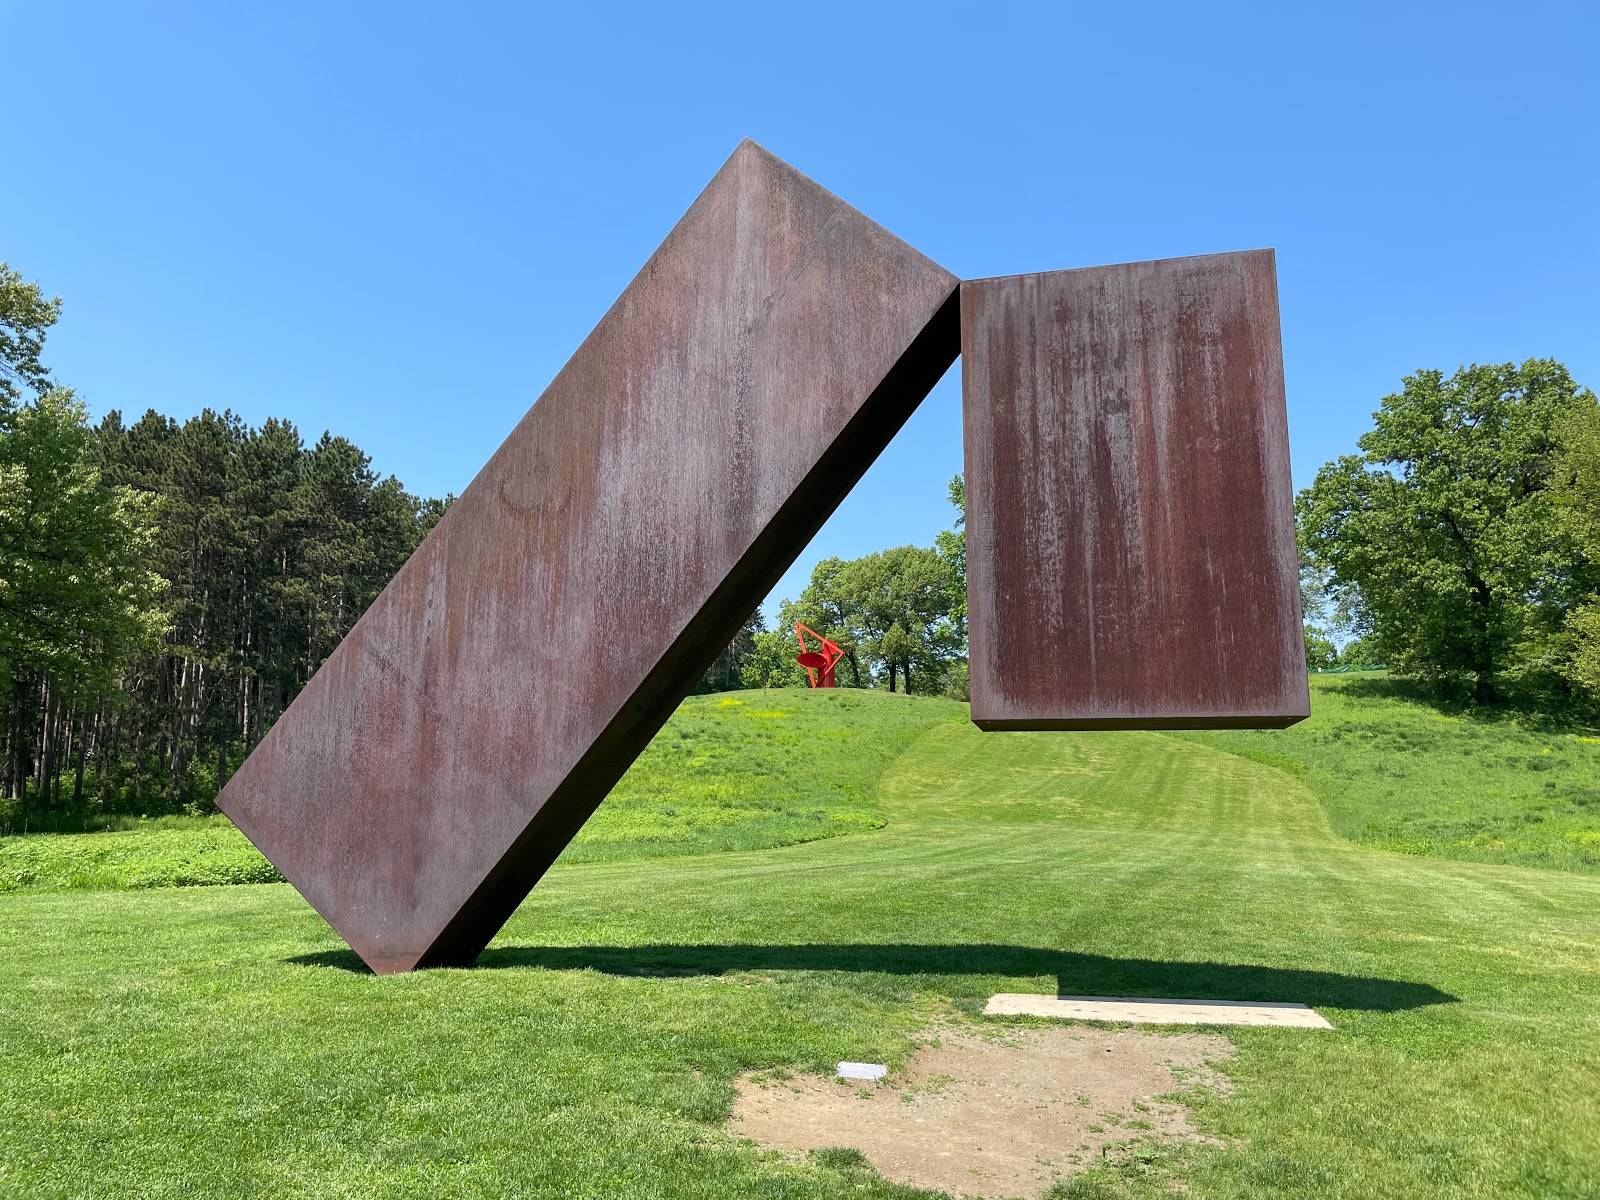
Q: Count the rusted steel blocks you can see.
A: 2